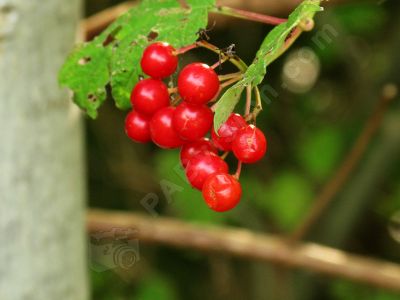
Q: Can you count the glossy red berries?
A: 11